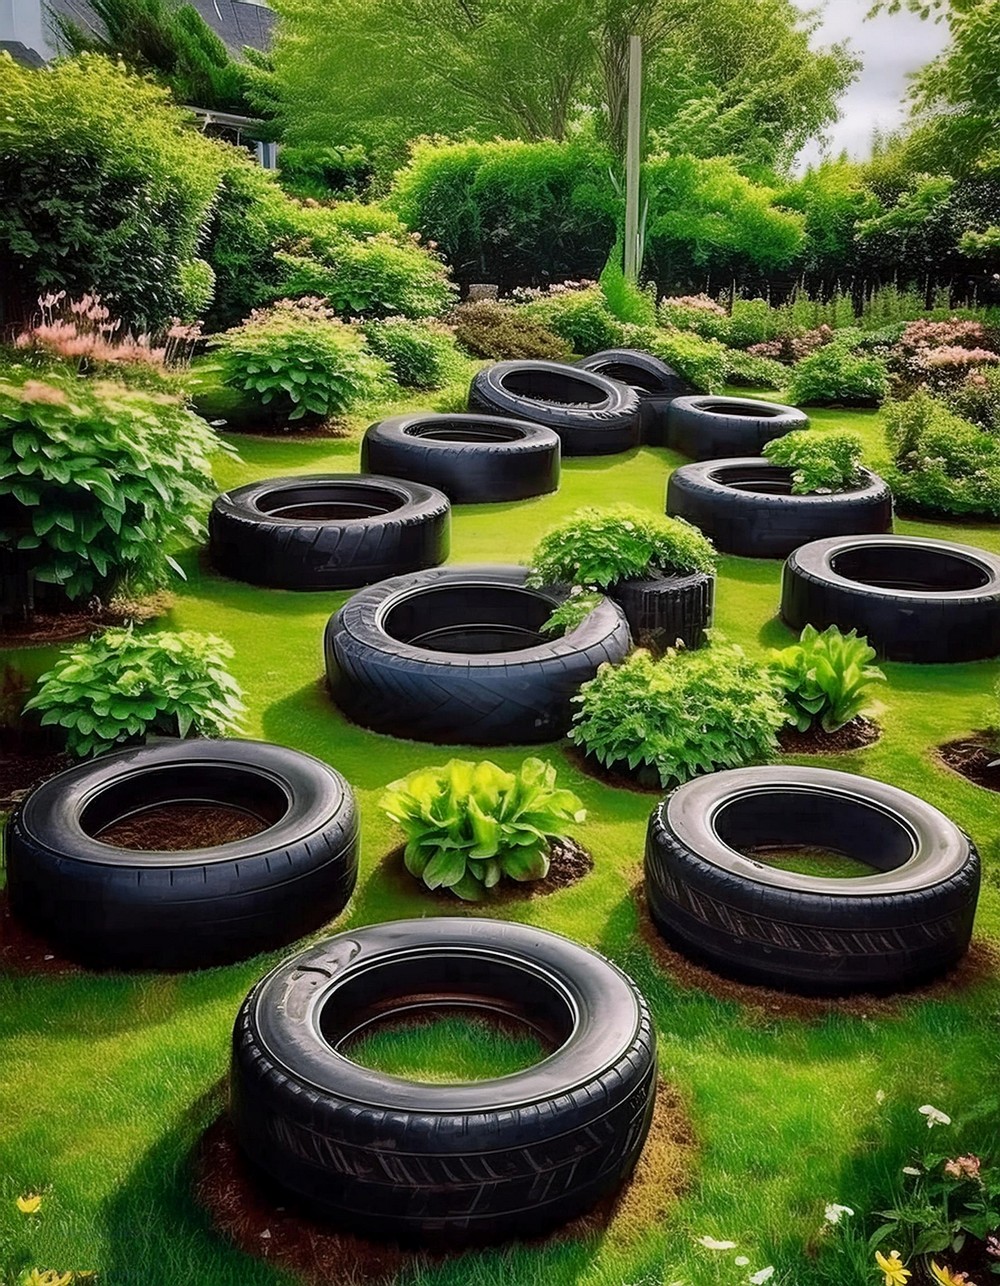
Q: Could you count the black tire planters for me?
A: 12